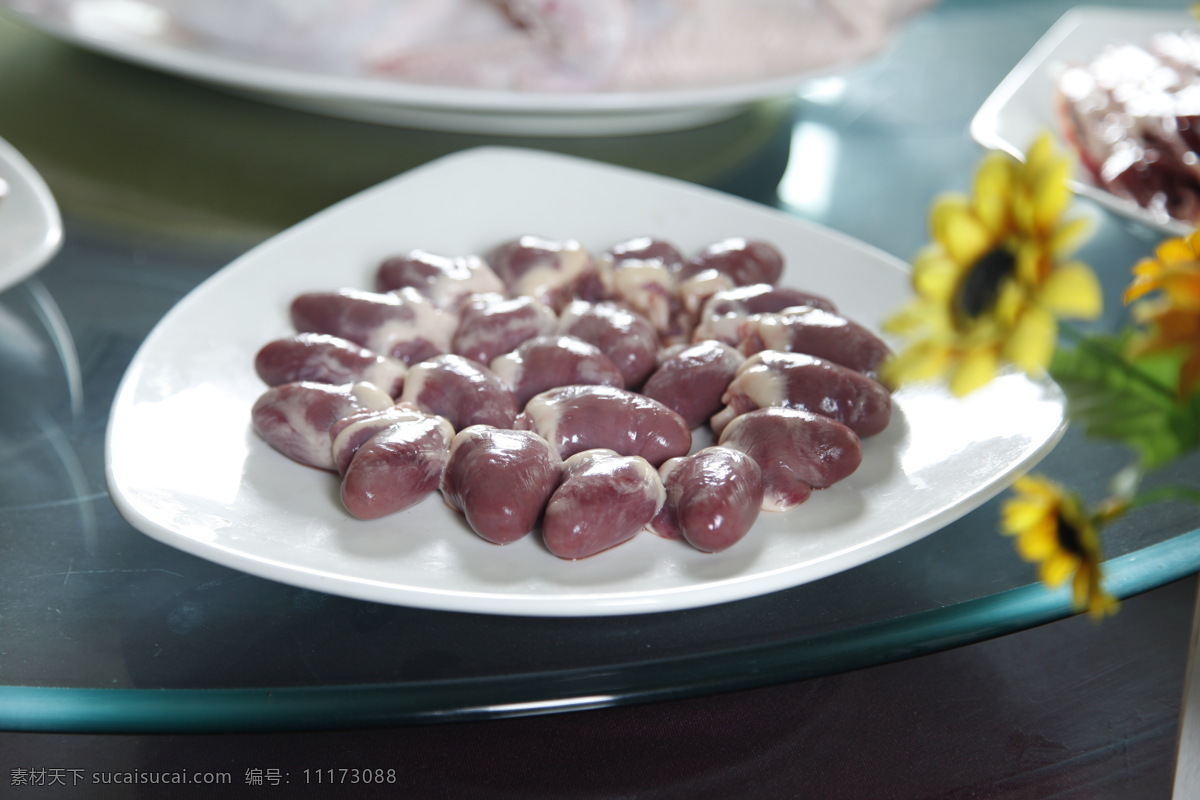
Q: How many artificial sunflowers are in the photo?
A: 3